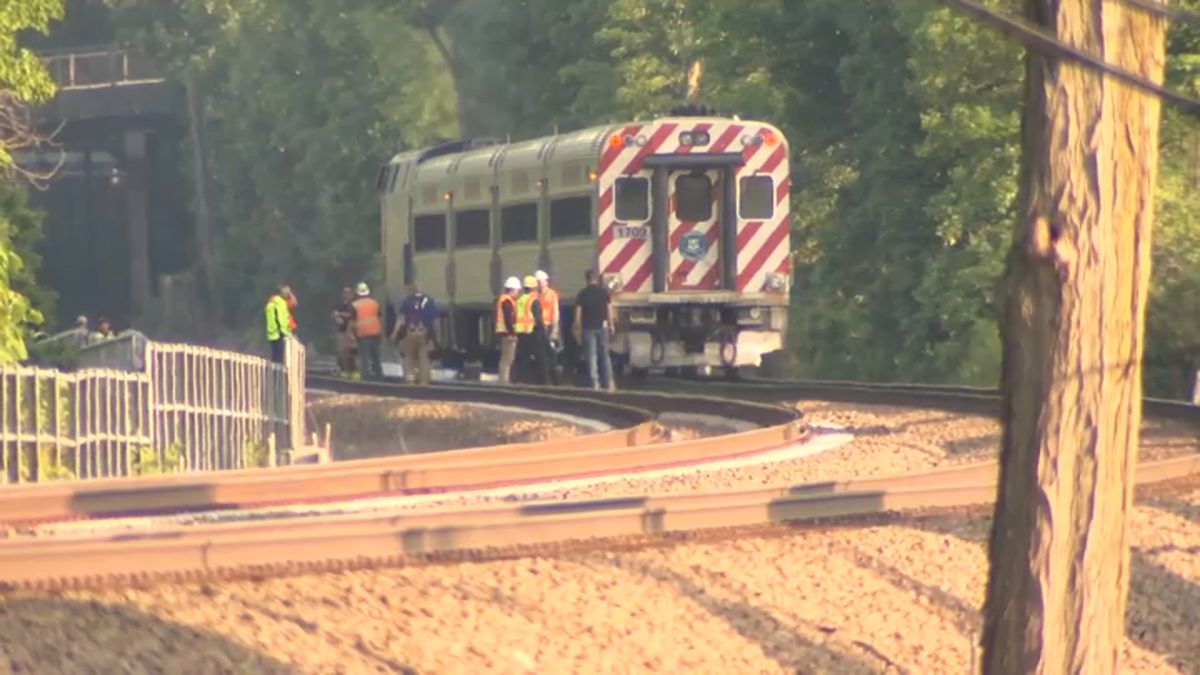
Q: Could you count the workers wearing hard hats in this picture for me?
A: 4